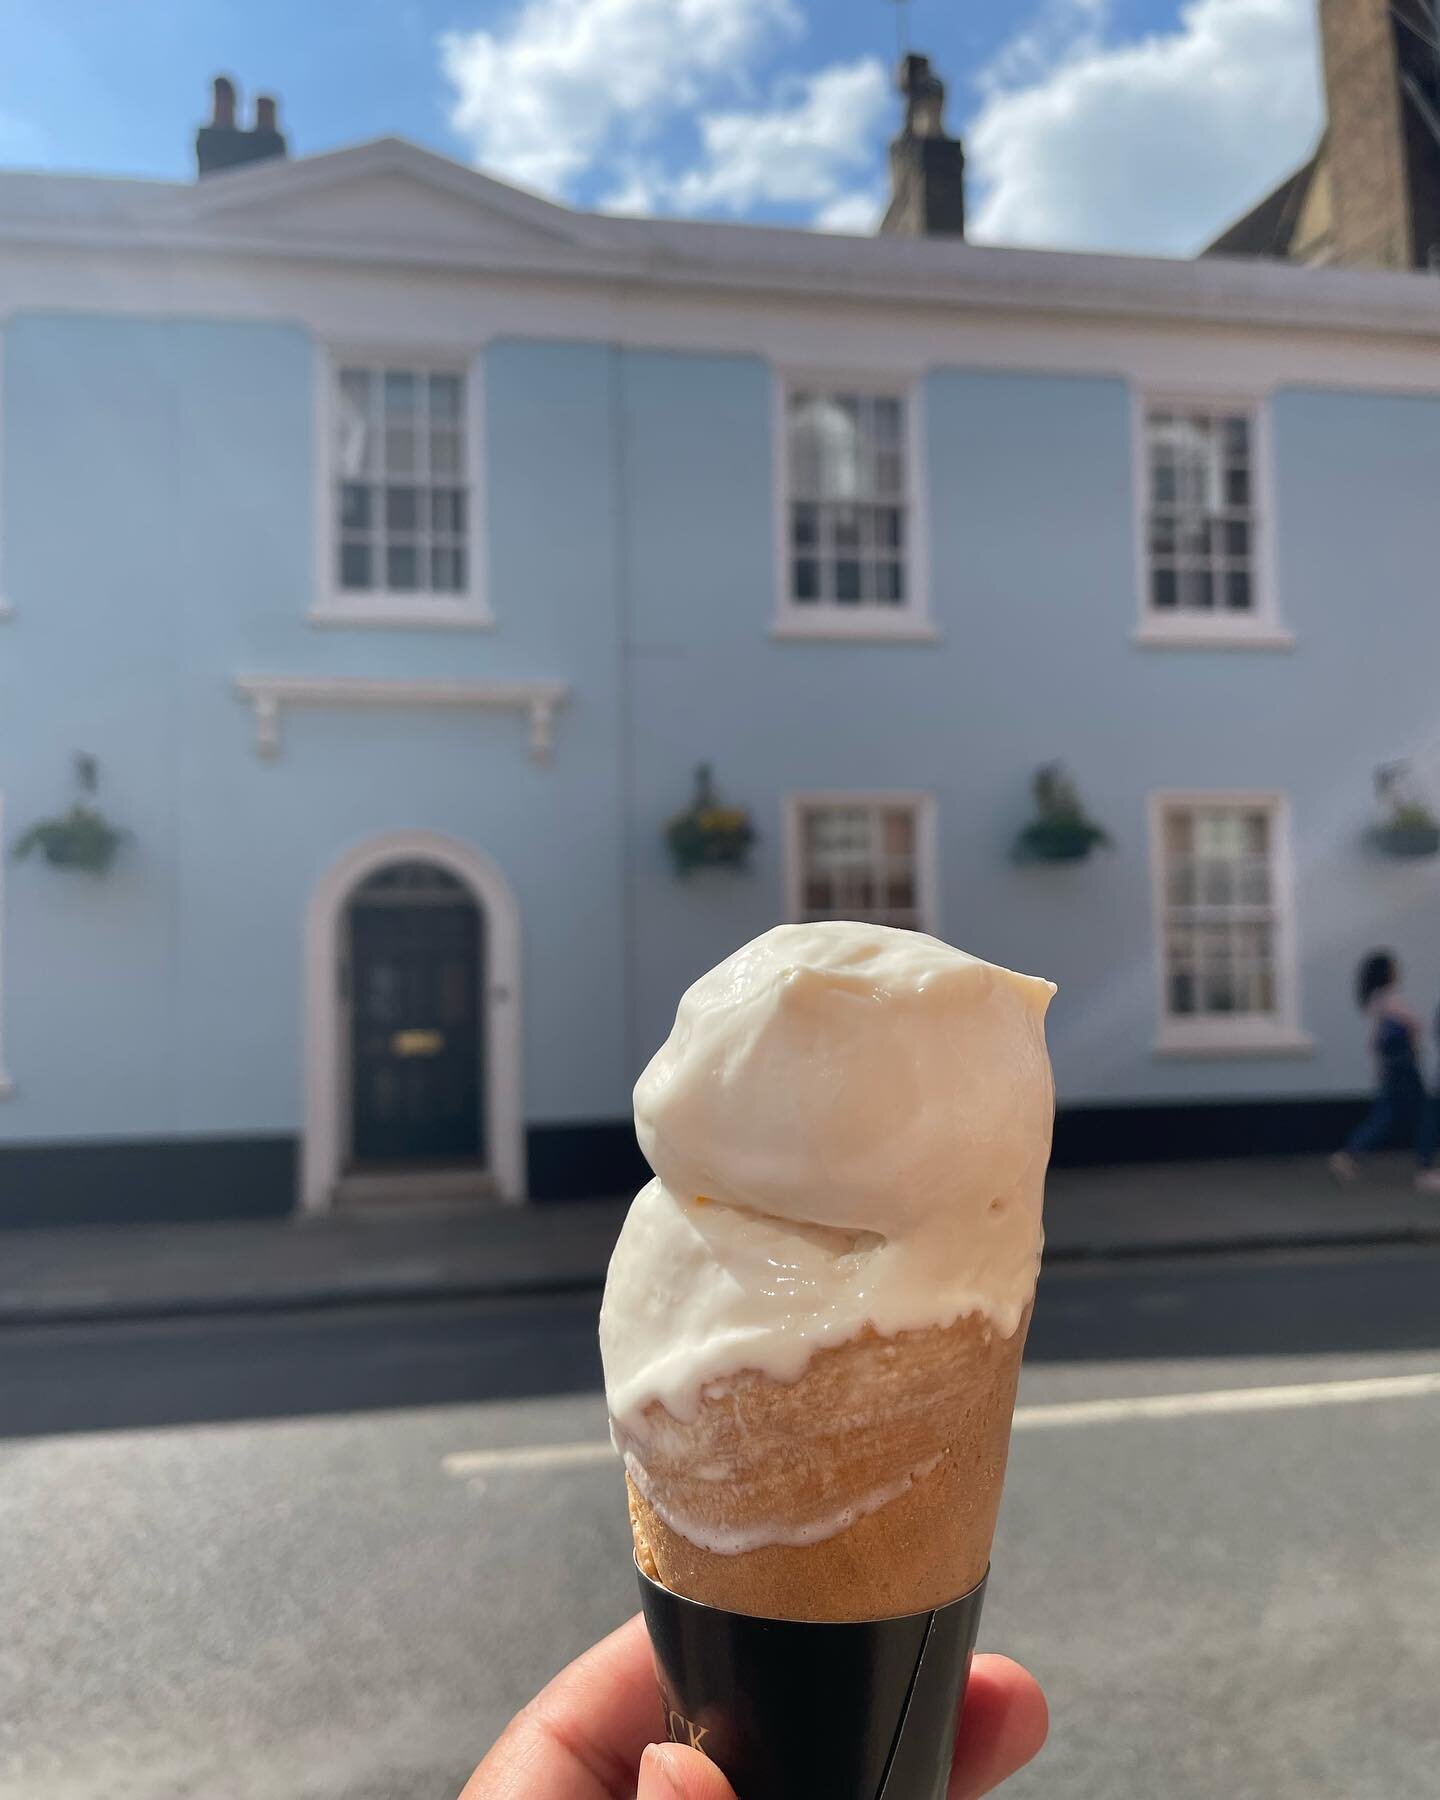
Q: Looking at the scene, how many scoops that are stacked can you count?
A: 2